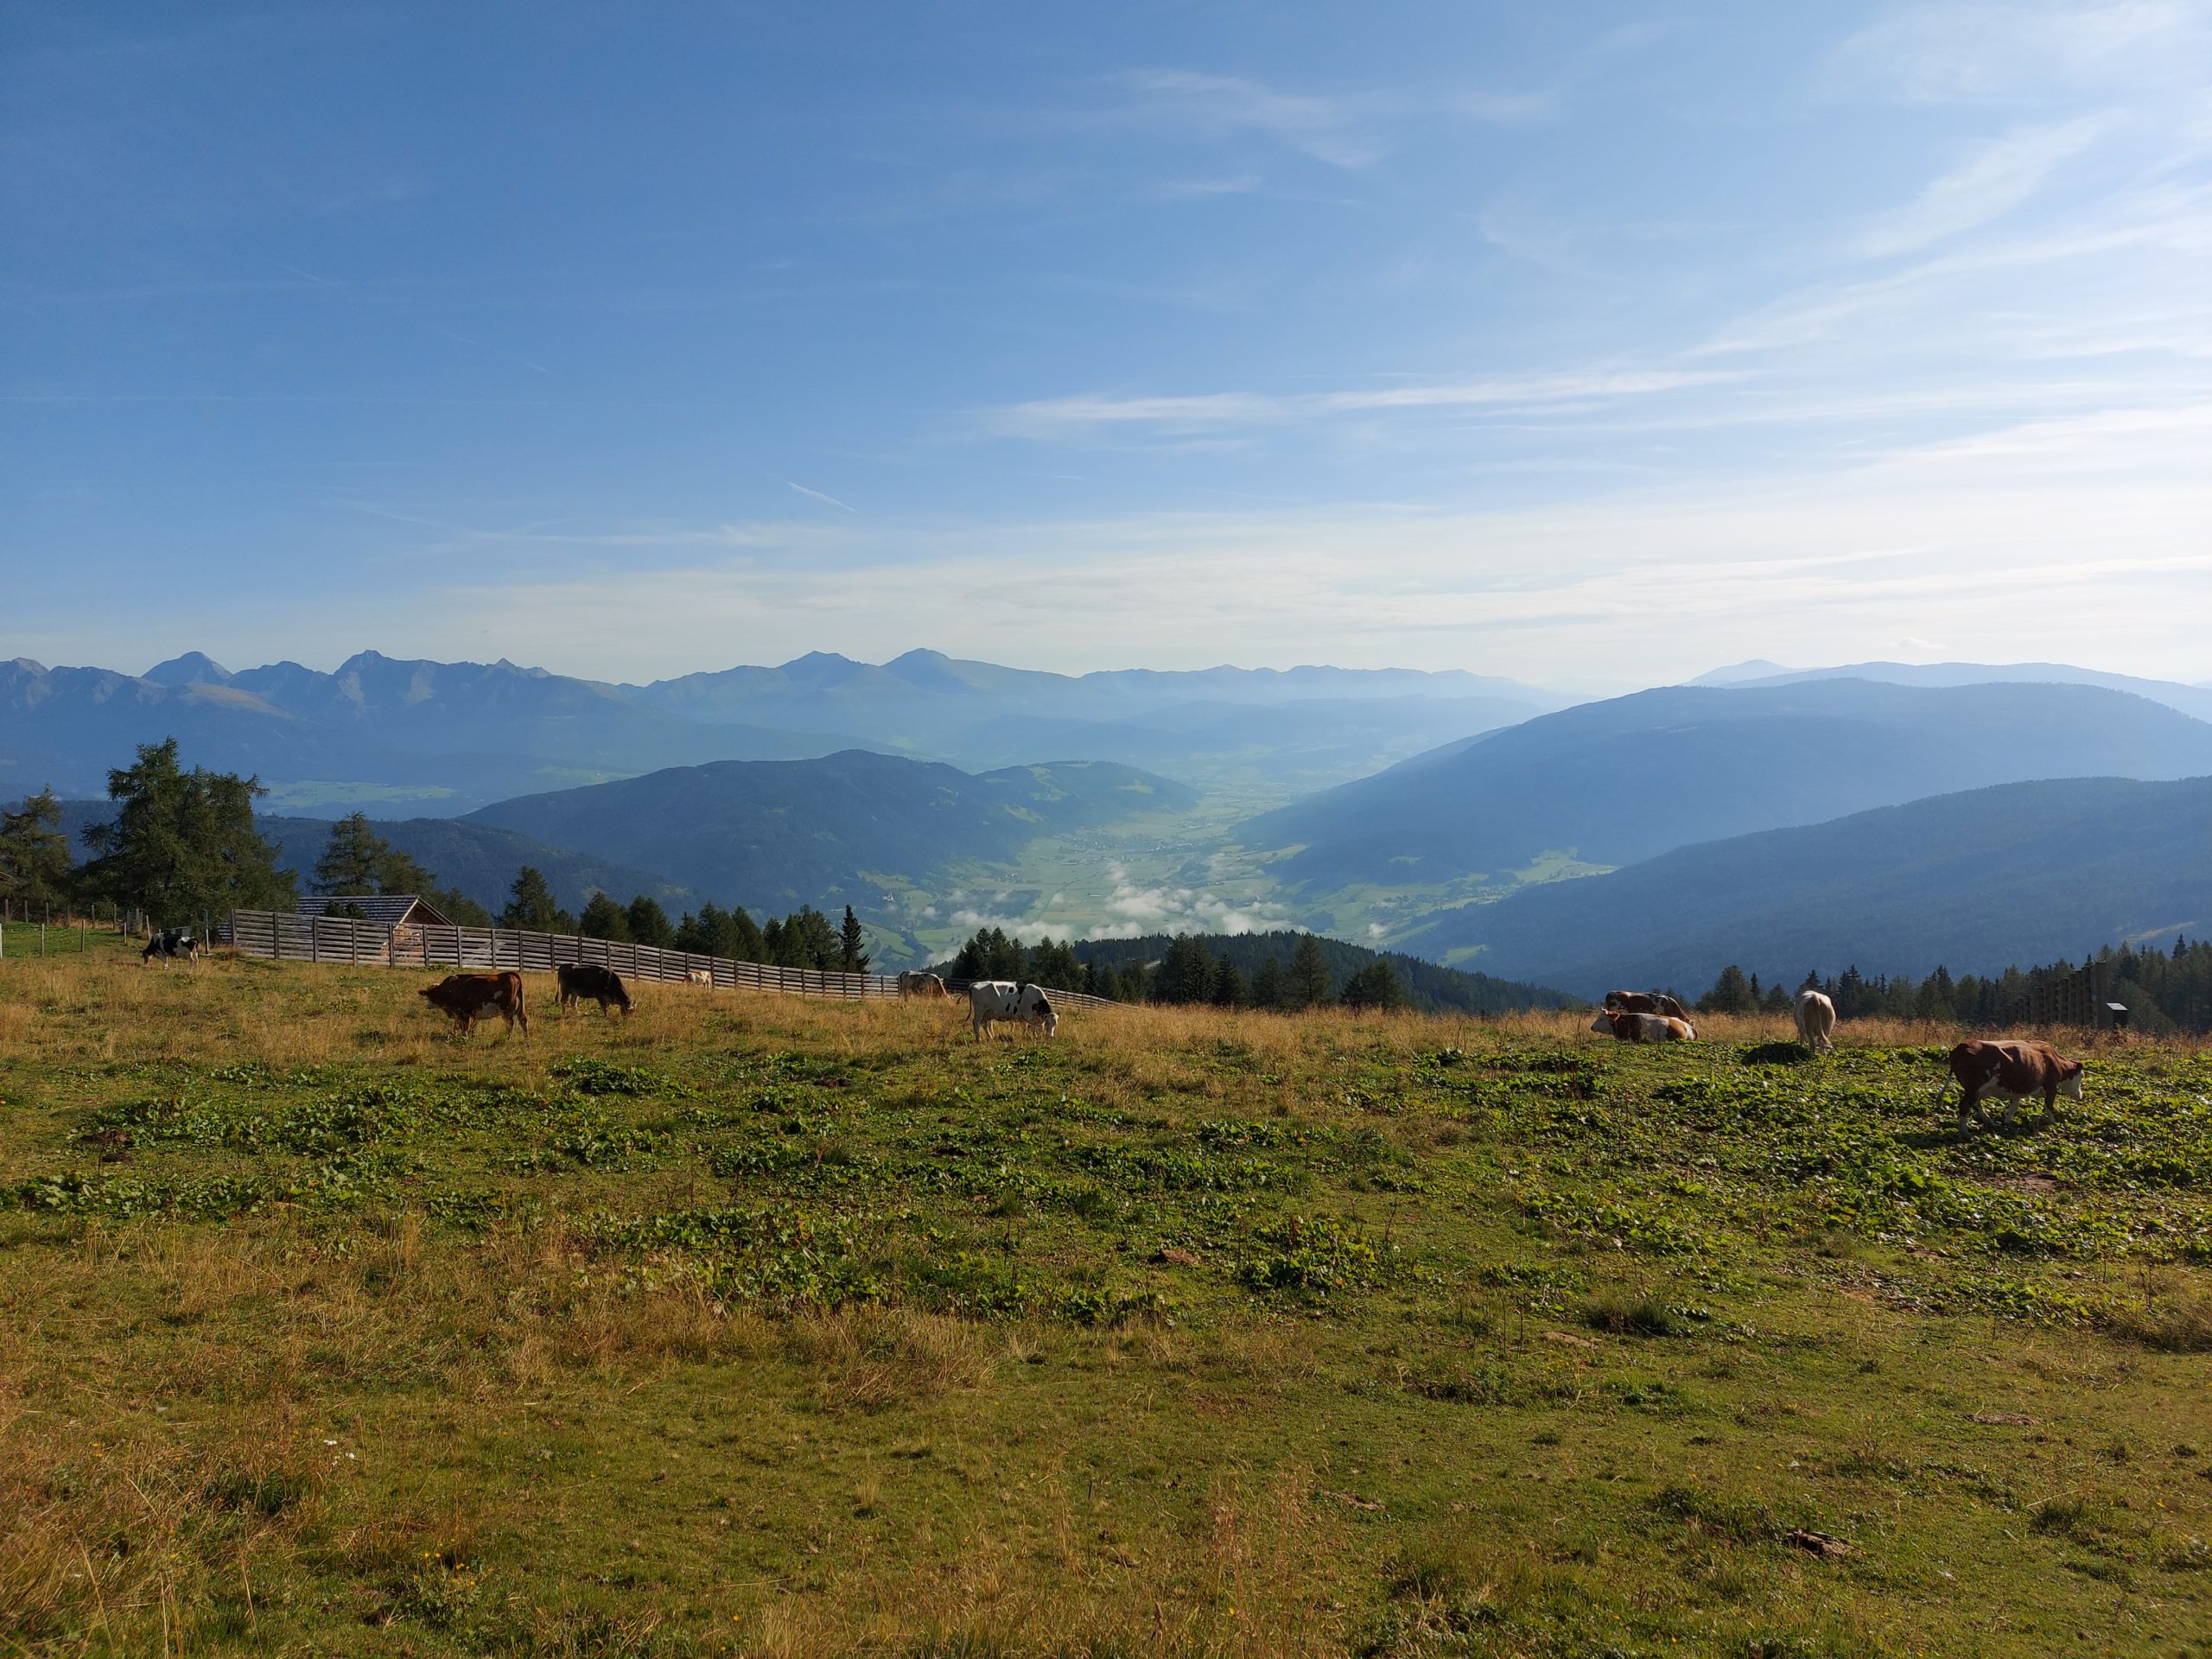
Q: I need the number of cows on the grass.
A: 10